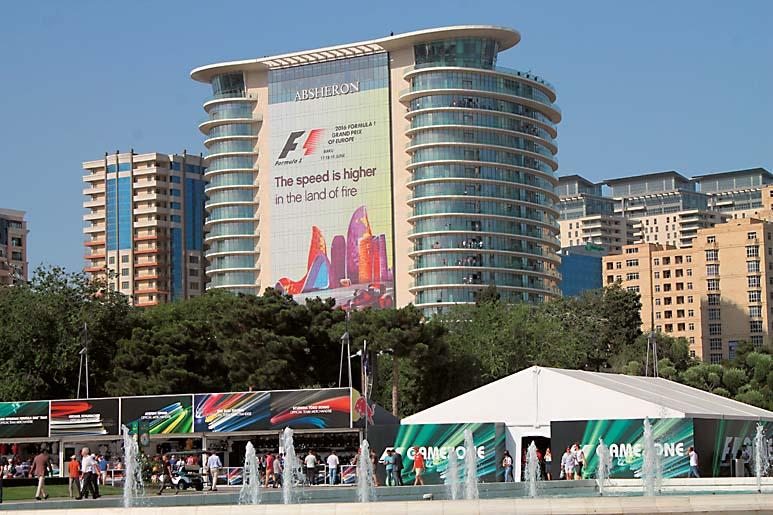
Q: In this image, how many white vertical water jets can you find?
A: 10